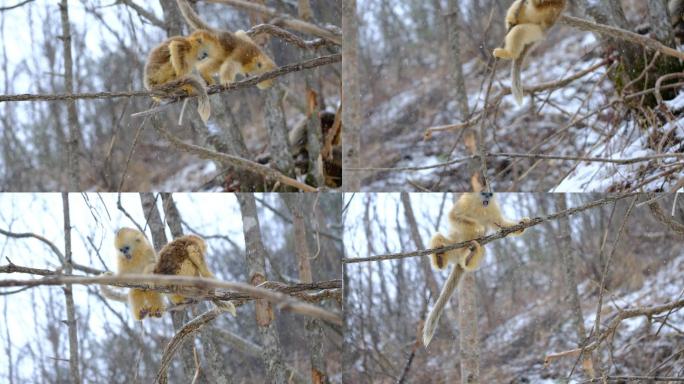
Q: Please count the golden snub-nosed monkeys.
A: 6